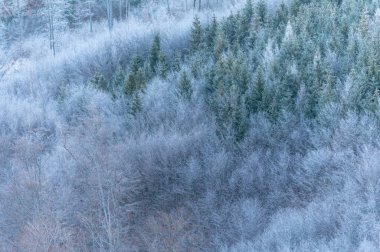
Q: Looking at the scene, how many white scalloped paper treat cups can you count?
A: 0